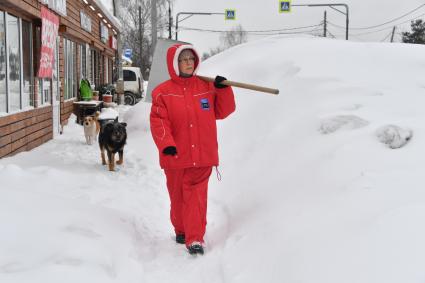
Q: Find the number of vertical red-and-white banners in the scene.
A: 1